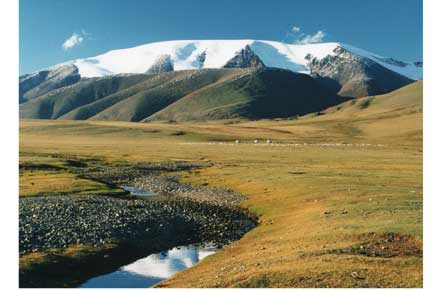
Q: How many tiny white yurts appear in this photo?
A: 3